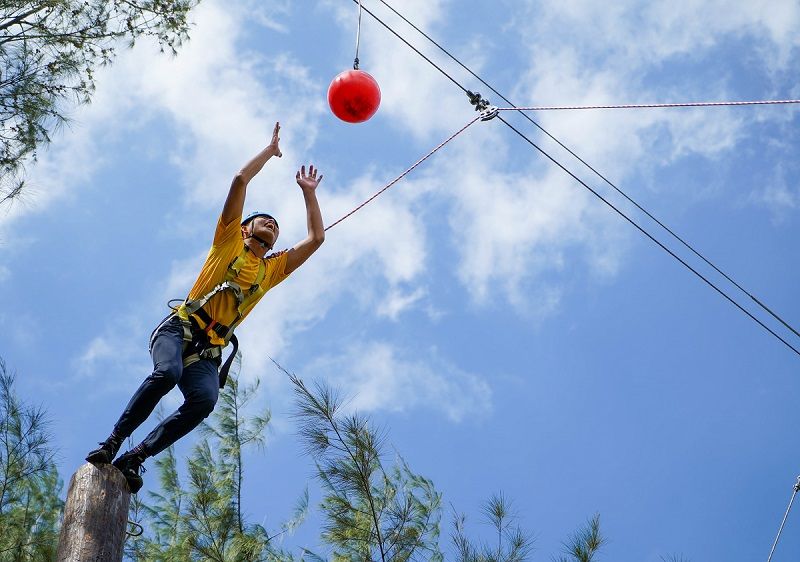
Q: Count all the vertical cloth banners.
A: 0